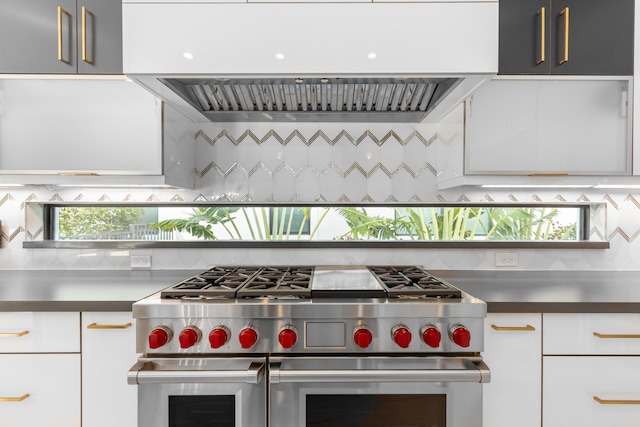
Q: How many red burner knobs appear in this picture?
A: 9